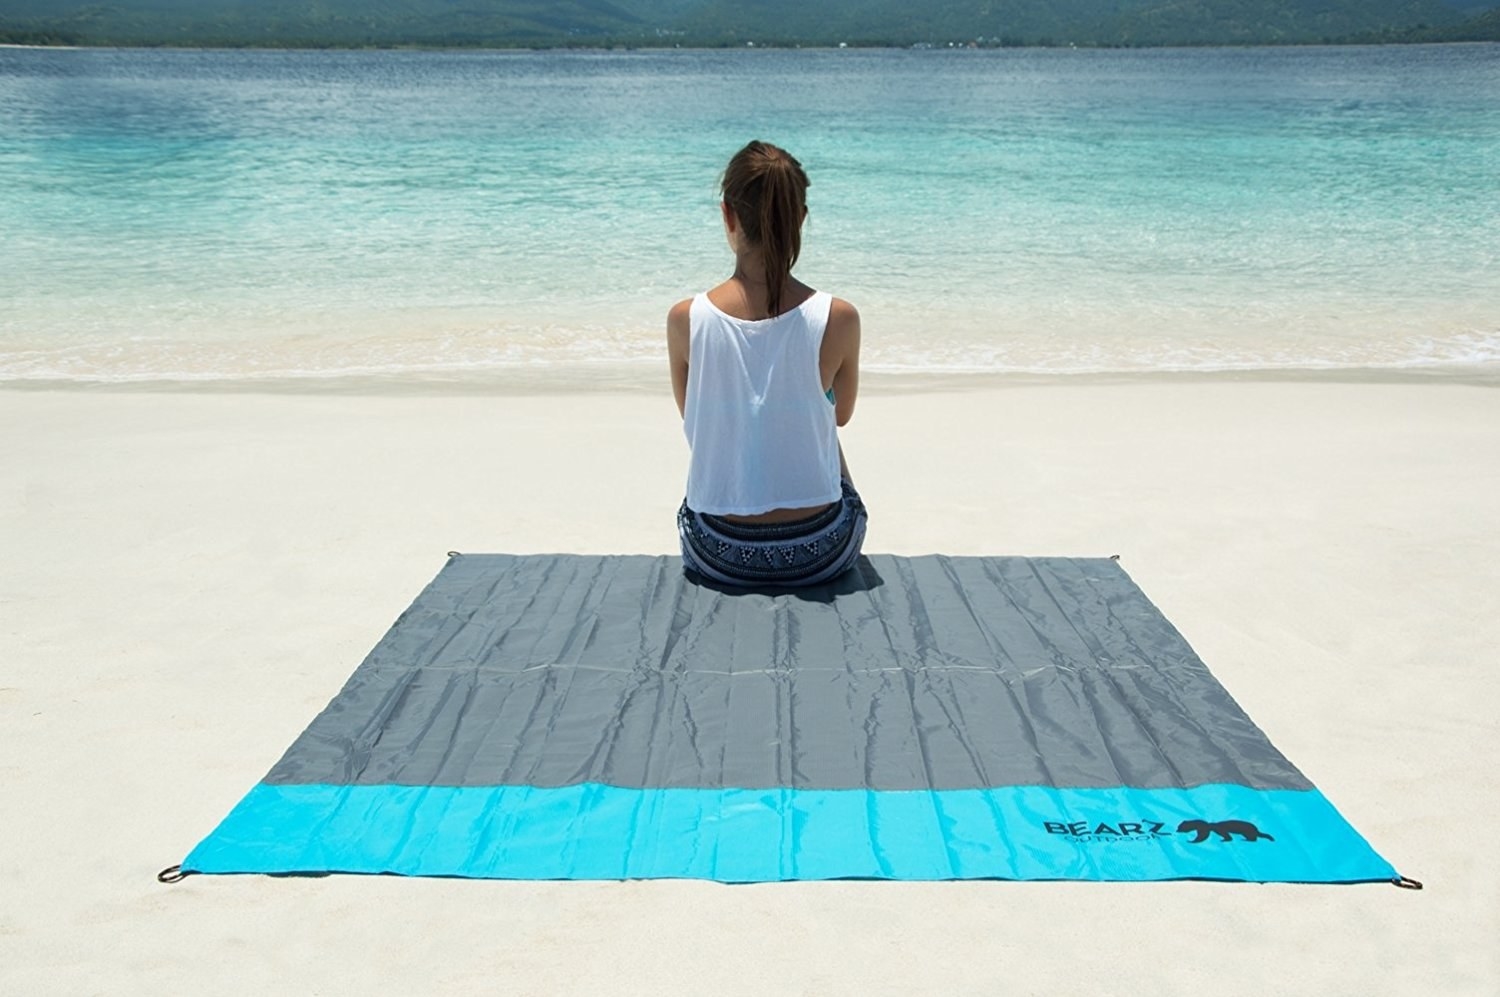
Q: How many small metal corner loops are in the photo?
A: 4